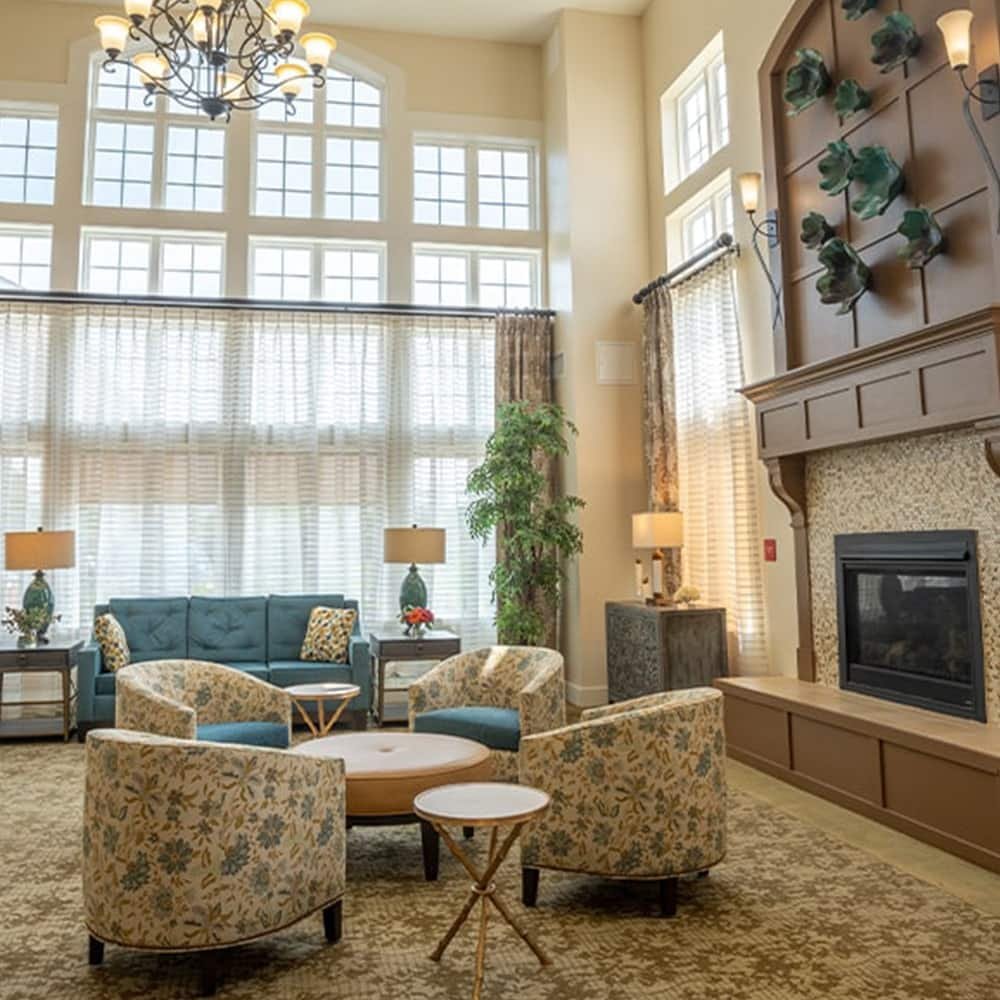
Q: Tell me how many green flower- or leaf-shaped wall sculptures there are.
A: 9